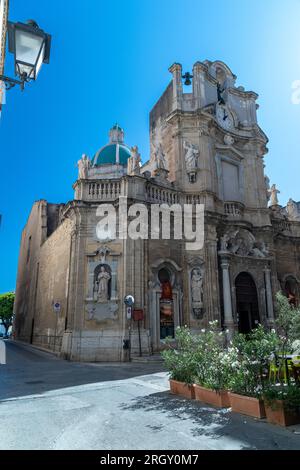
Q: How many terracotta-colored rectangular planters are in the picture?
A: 4